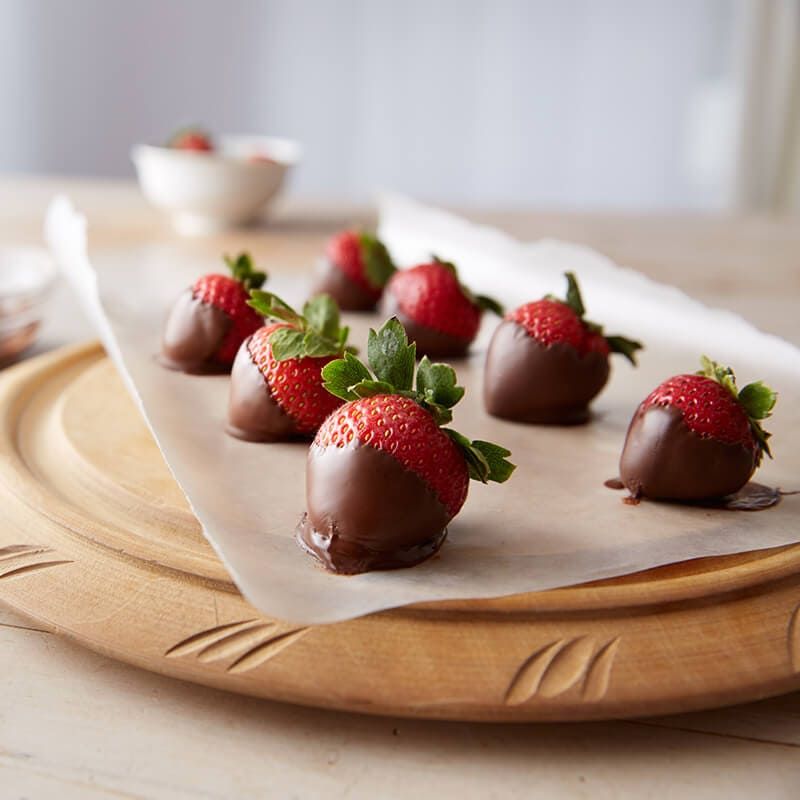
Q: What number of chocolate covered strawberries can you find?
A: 7